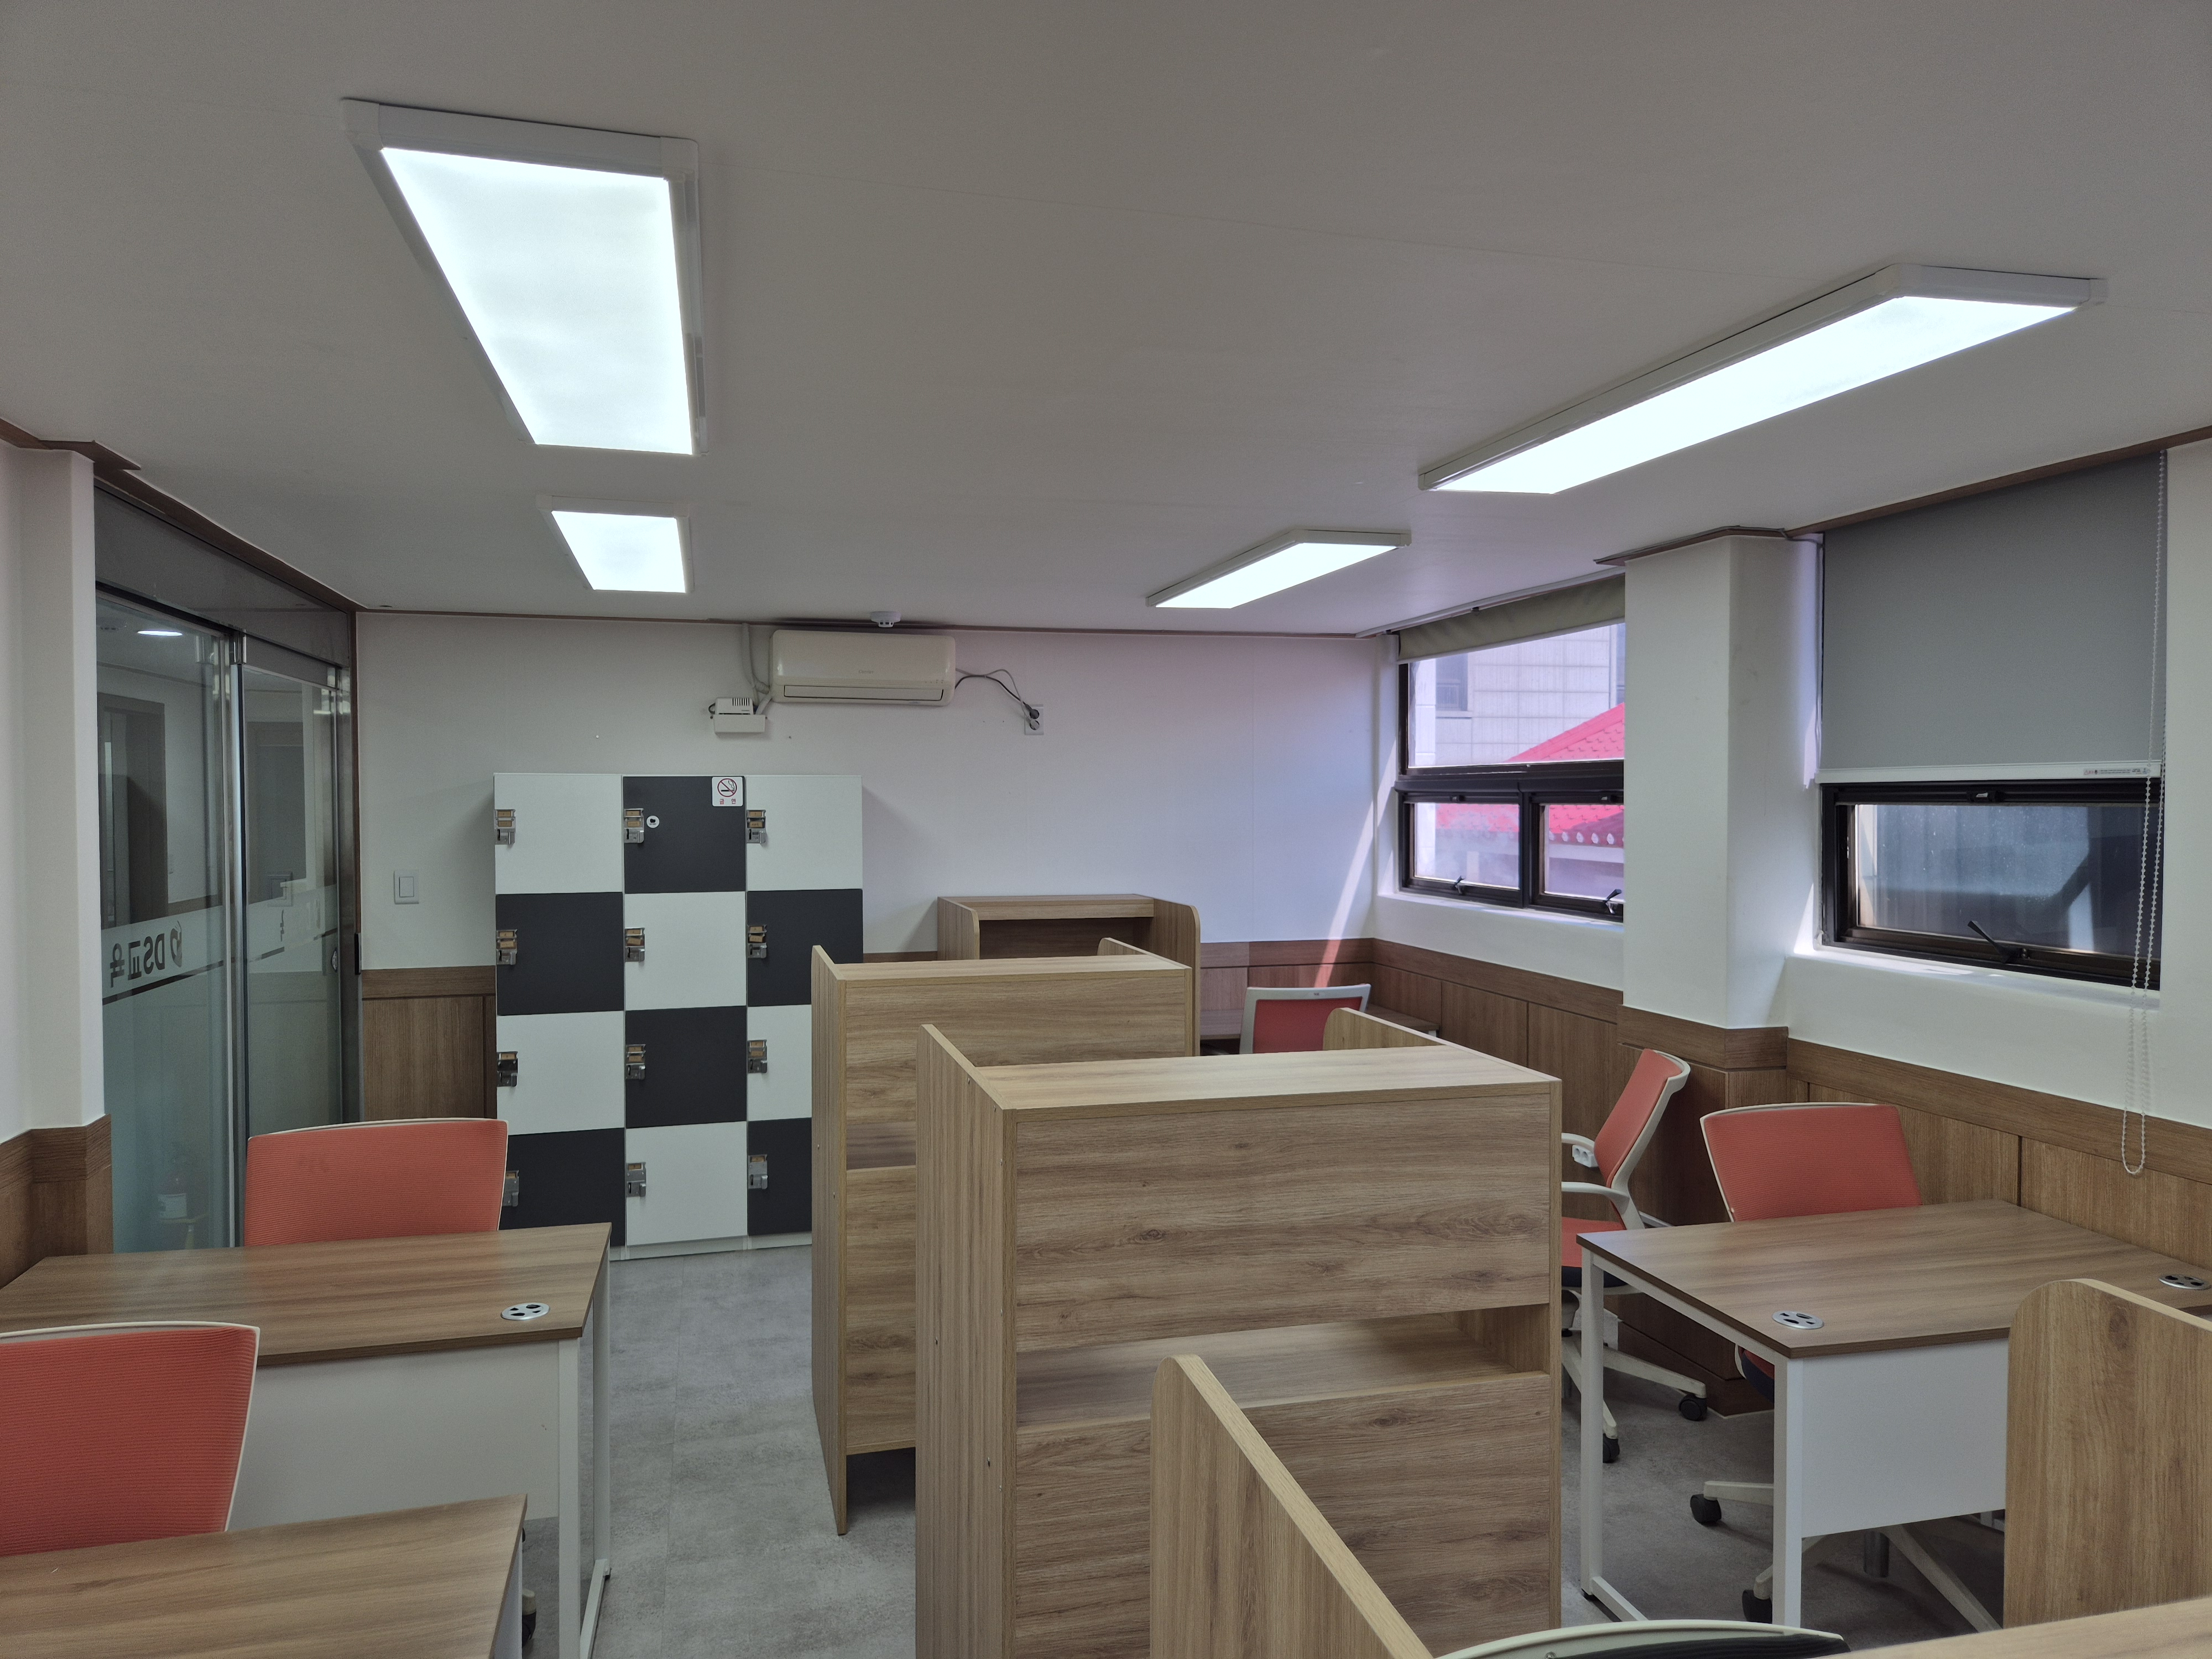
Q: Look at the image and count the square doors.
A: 12